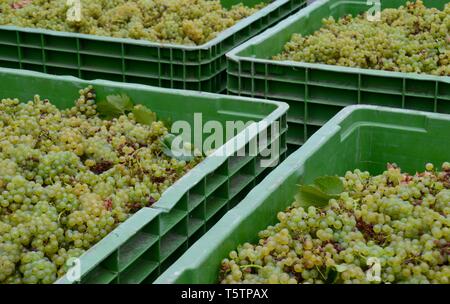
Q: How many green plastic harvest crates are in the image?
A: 4